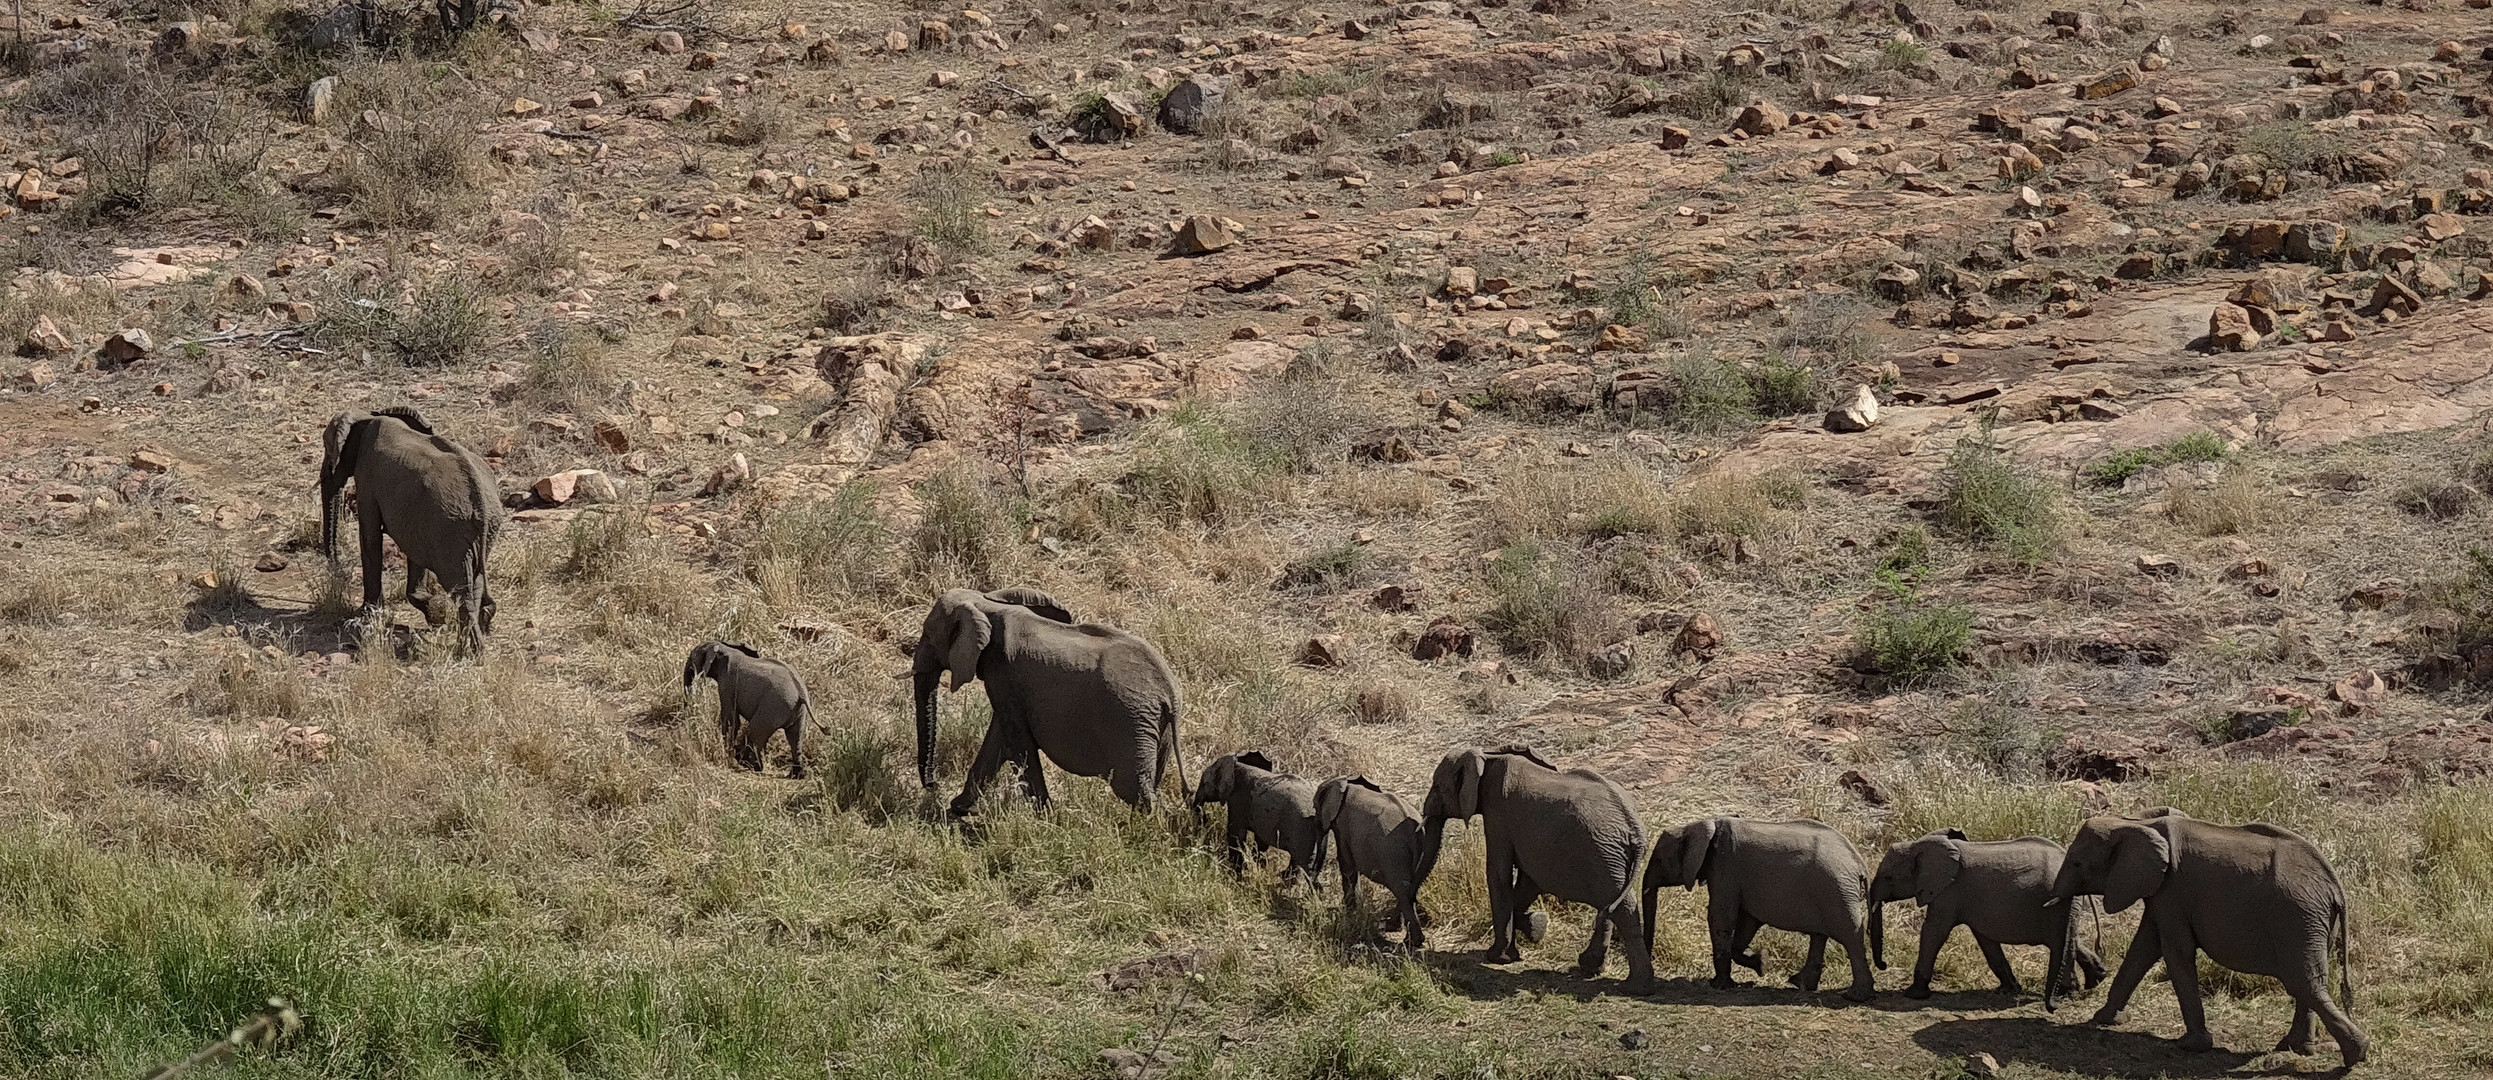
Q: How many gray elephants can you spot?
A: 9